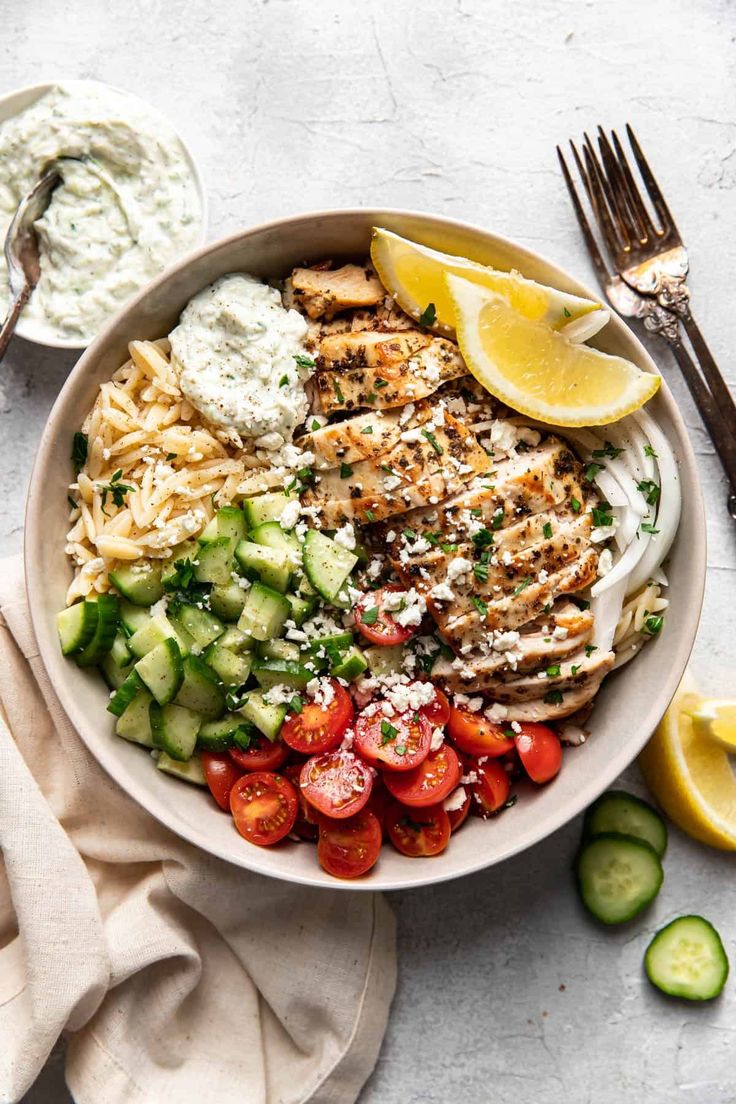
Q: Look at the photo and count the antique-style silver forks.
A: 2